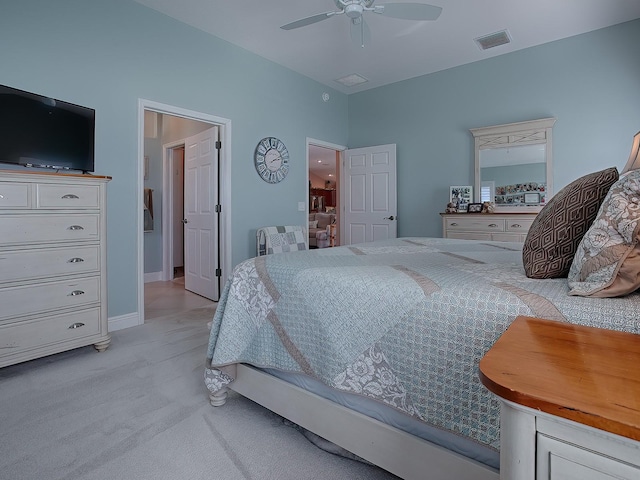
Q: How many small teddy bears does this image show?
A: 2